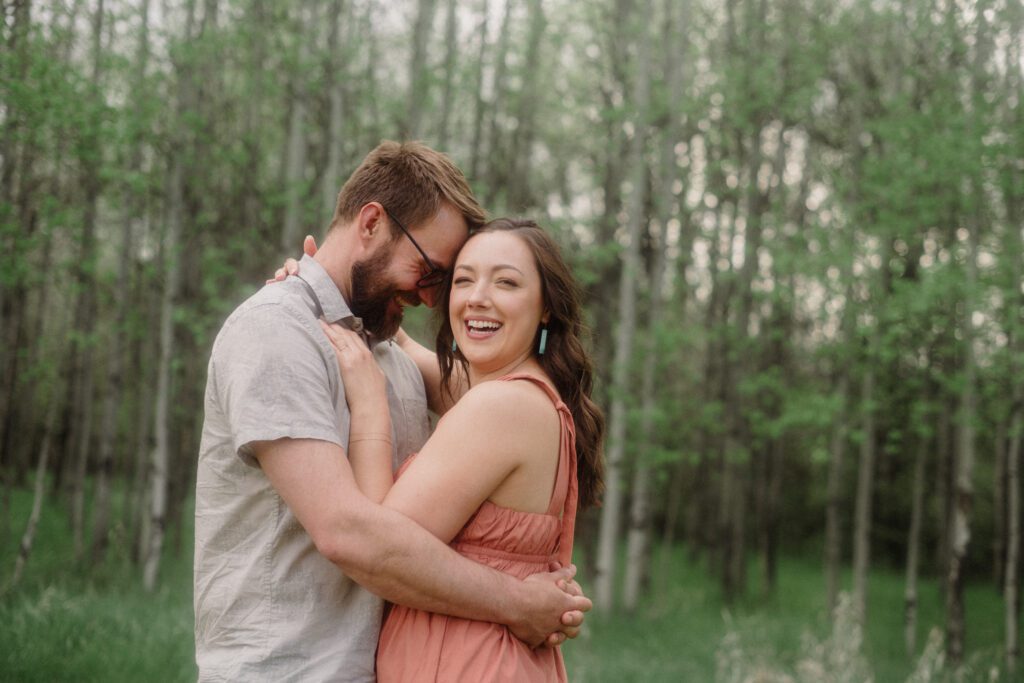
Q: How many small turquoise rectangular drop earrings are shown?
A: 2